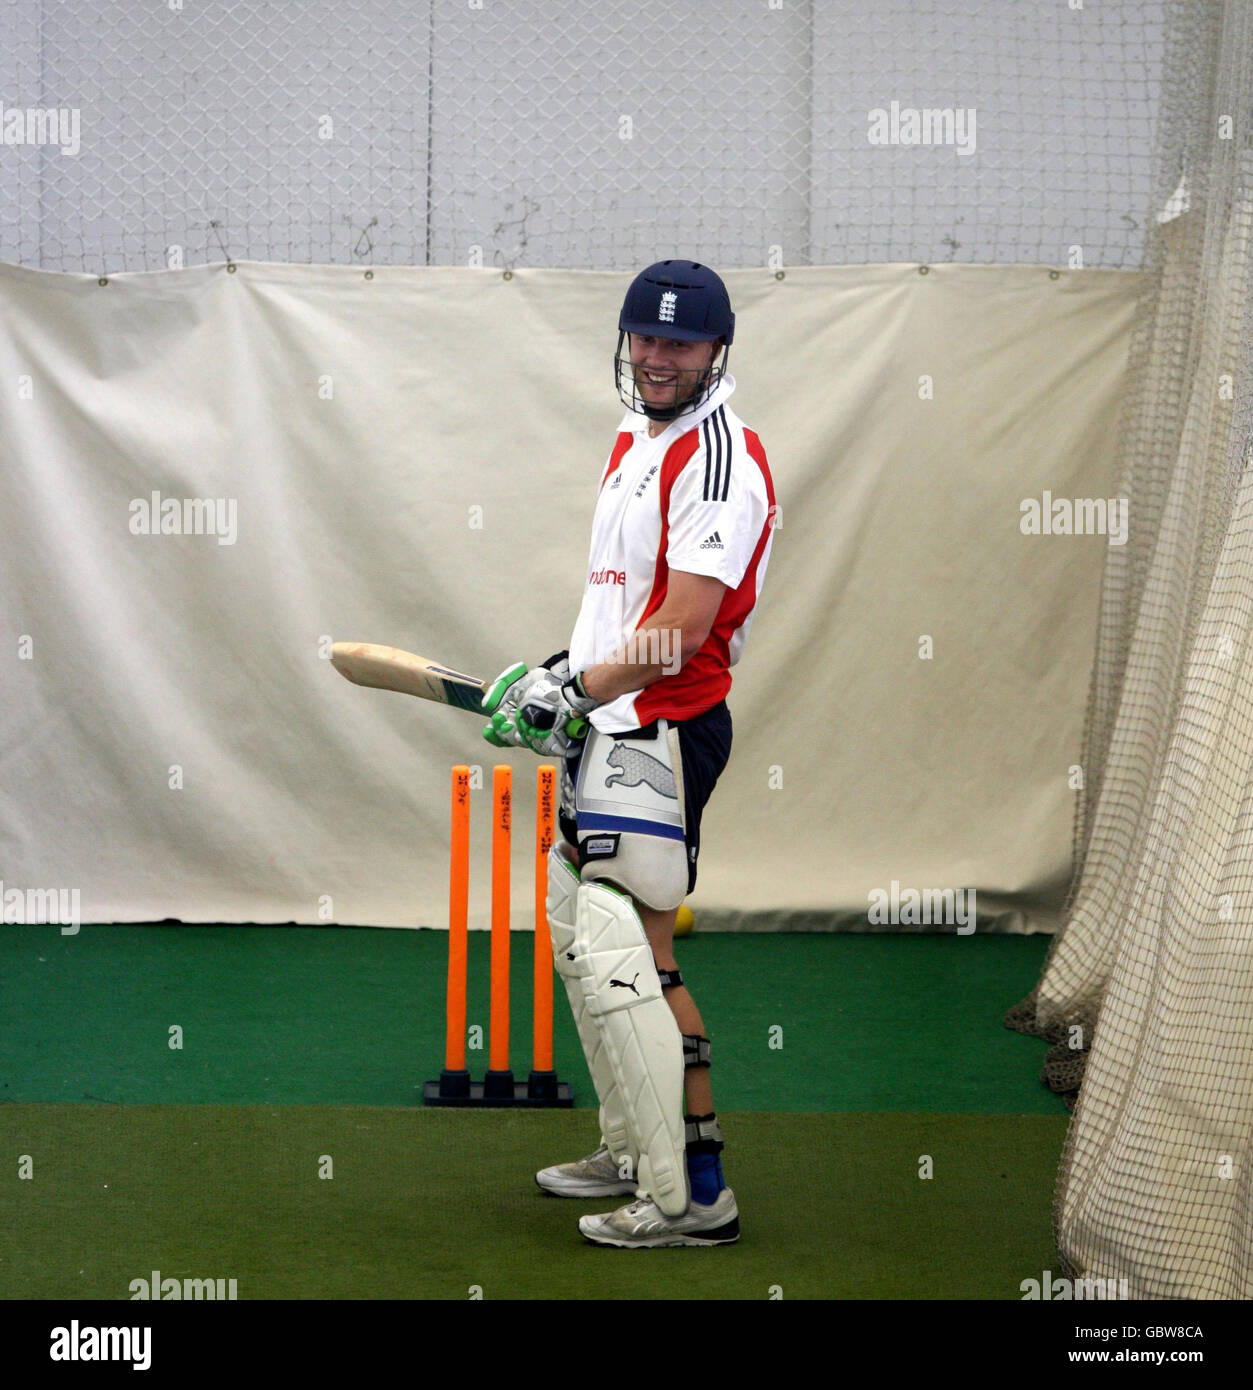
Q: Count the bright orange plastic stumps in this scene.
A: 3